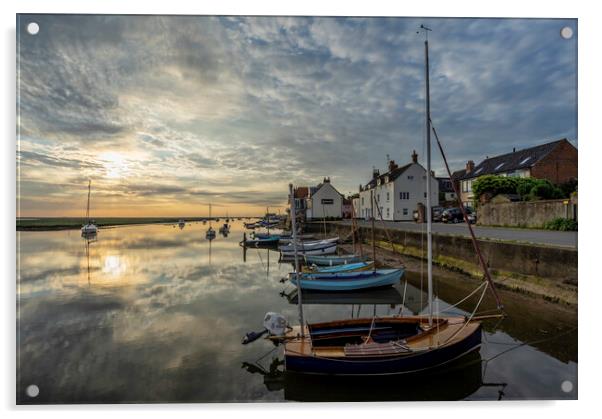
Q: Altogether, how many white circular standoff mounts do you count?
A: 4